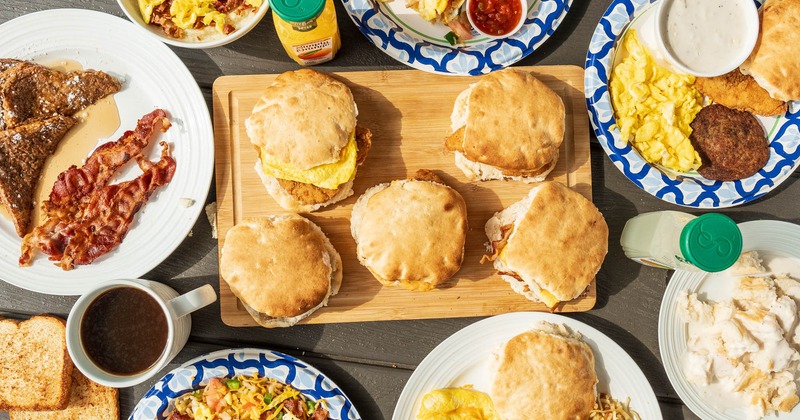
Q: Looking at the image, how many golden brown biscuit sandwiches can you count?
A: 5